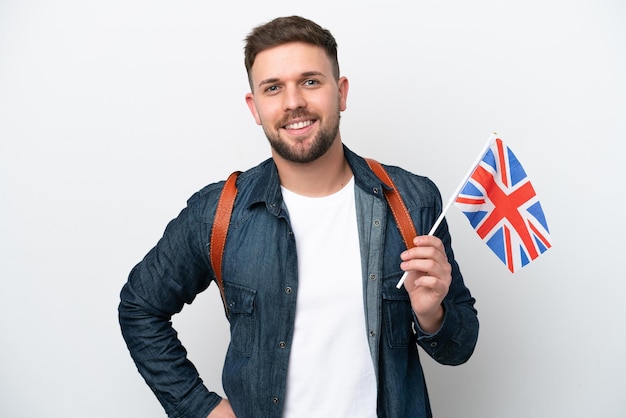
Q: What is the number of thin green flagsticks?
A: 0